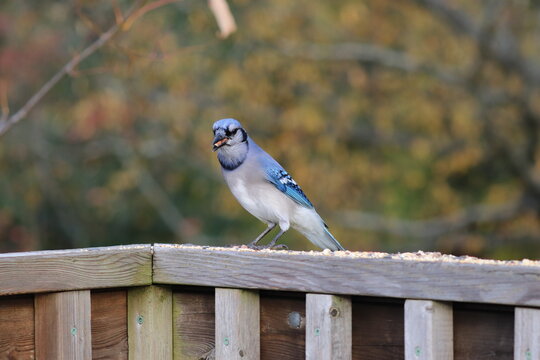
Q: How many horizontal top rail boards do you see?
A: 2